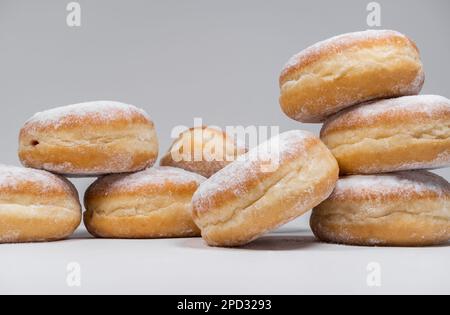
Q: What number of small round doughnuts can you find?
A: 8